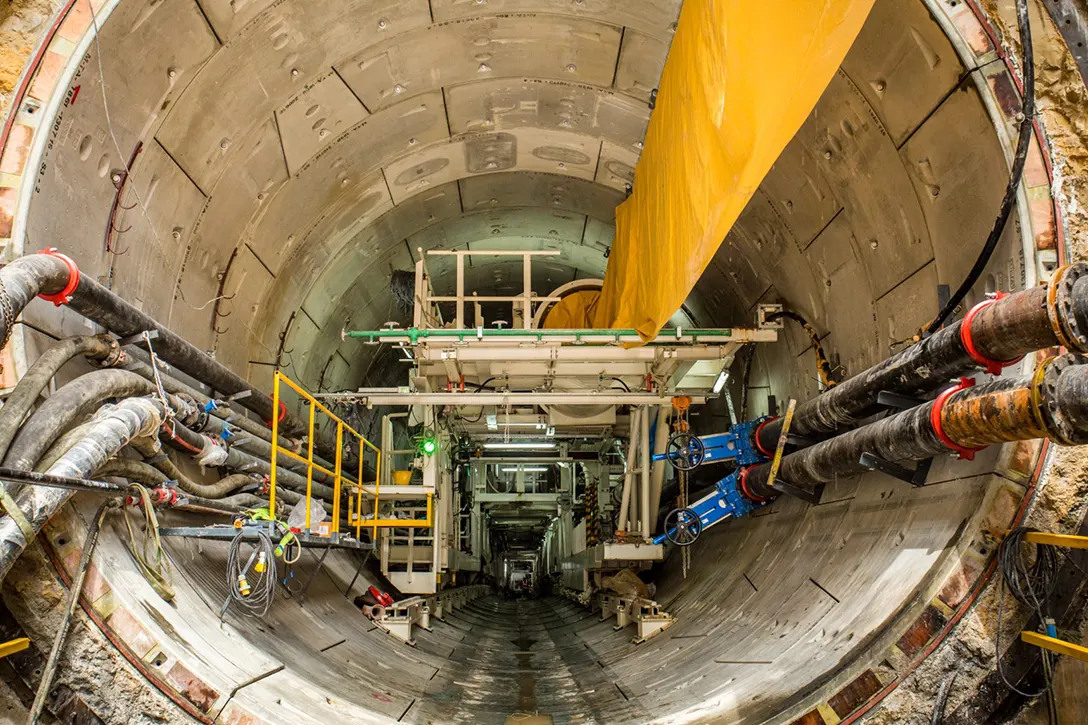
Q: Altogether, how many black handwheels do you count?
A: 2